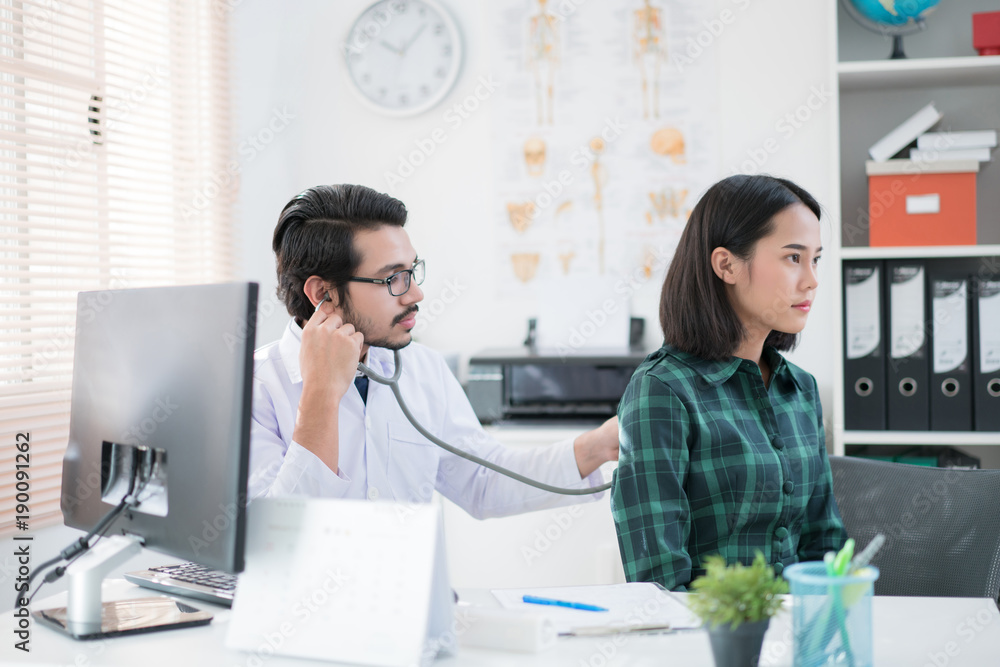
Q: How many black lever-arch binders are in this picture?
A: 4